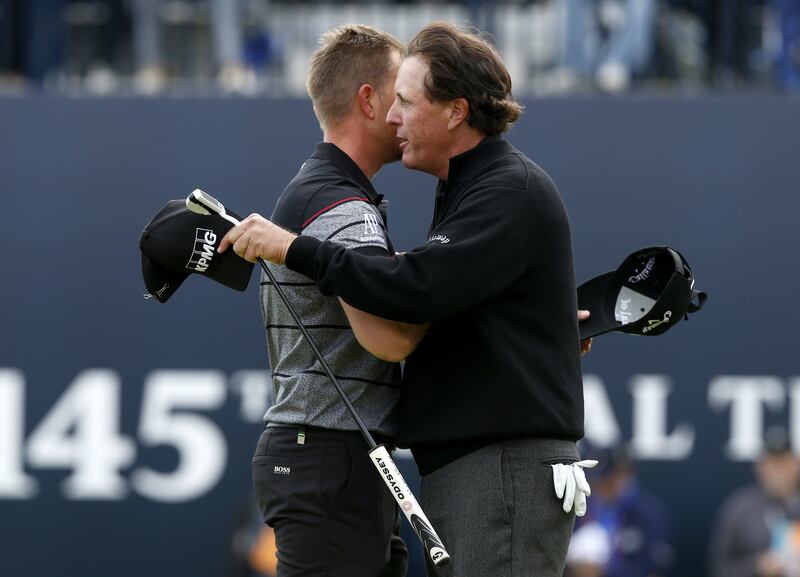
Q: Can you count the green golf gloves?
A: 0